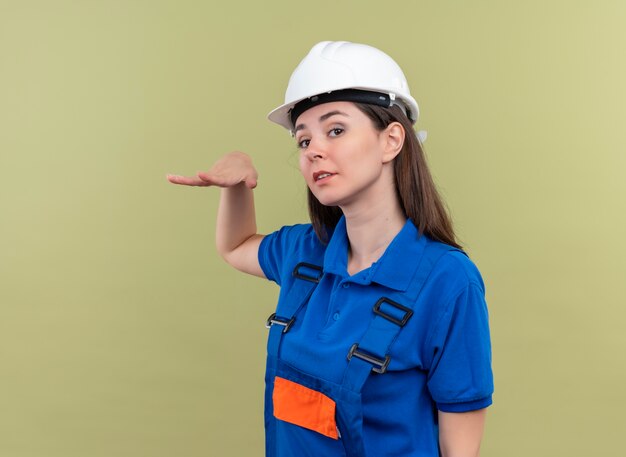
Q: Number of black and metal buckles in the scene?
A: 4